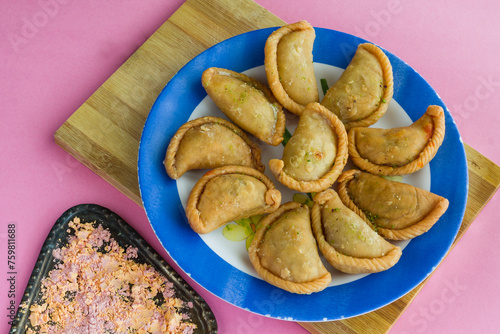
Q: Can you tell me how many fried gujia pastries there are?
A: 10